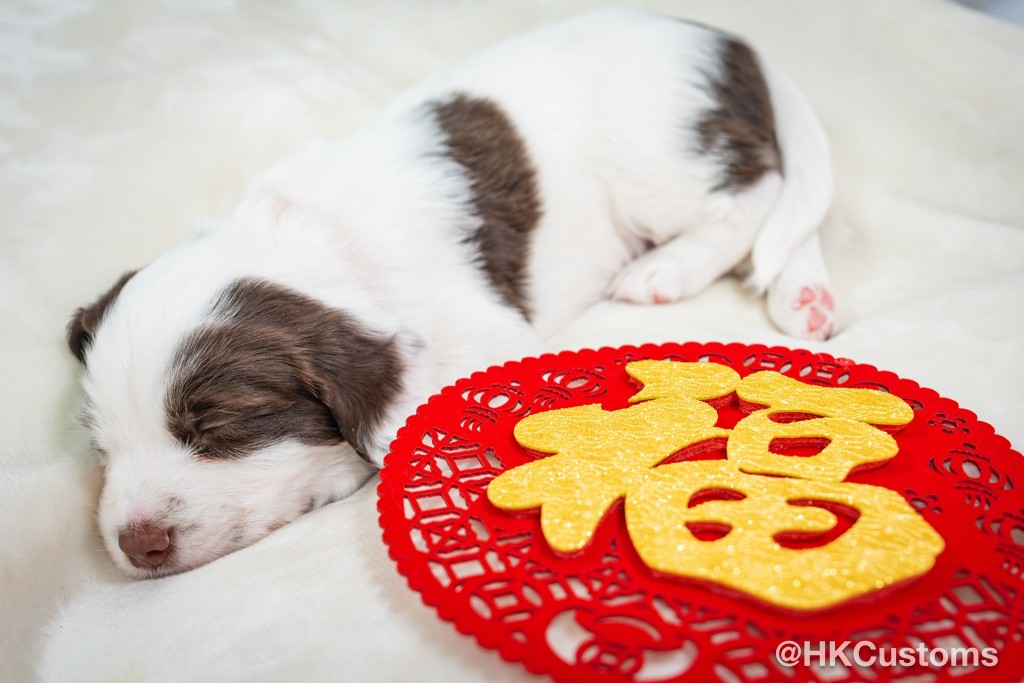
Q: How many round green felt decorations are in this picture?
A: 0